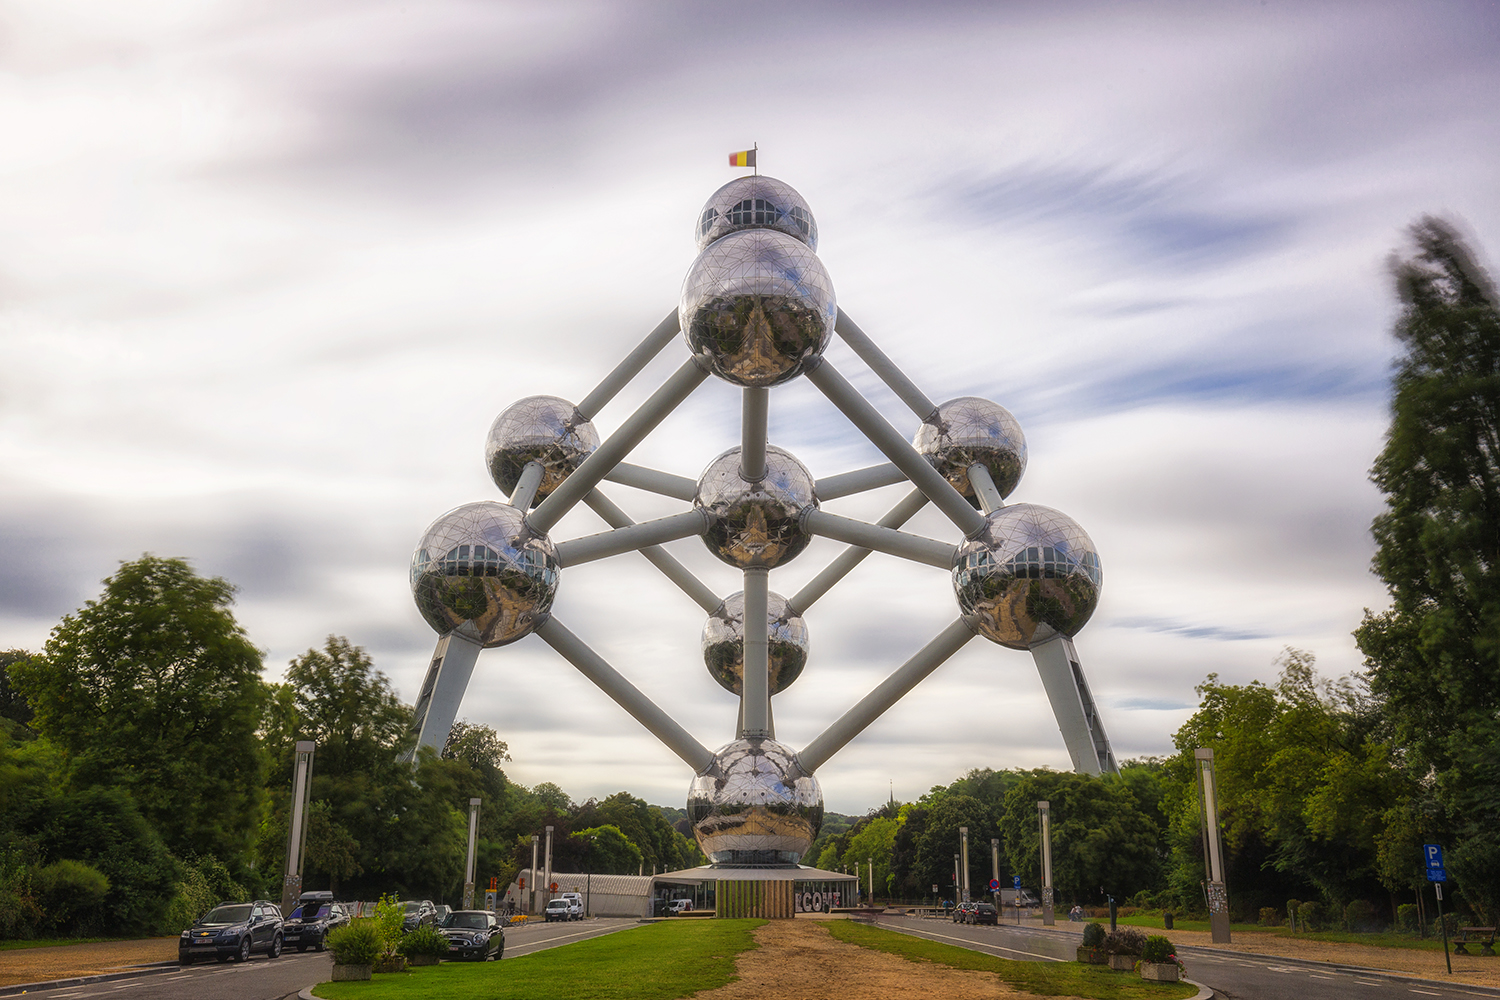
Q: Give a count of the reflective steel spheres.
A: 9